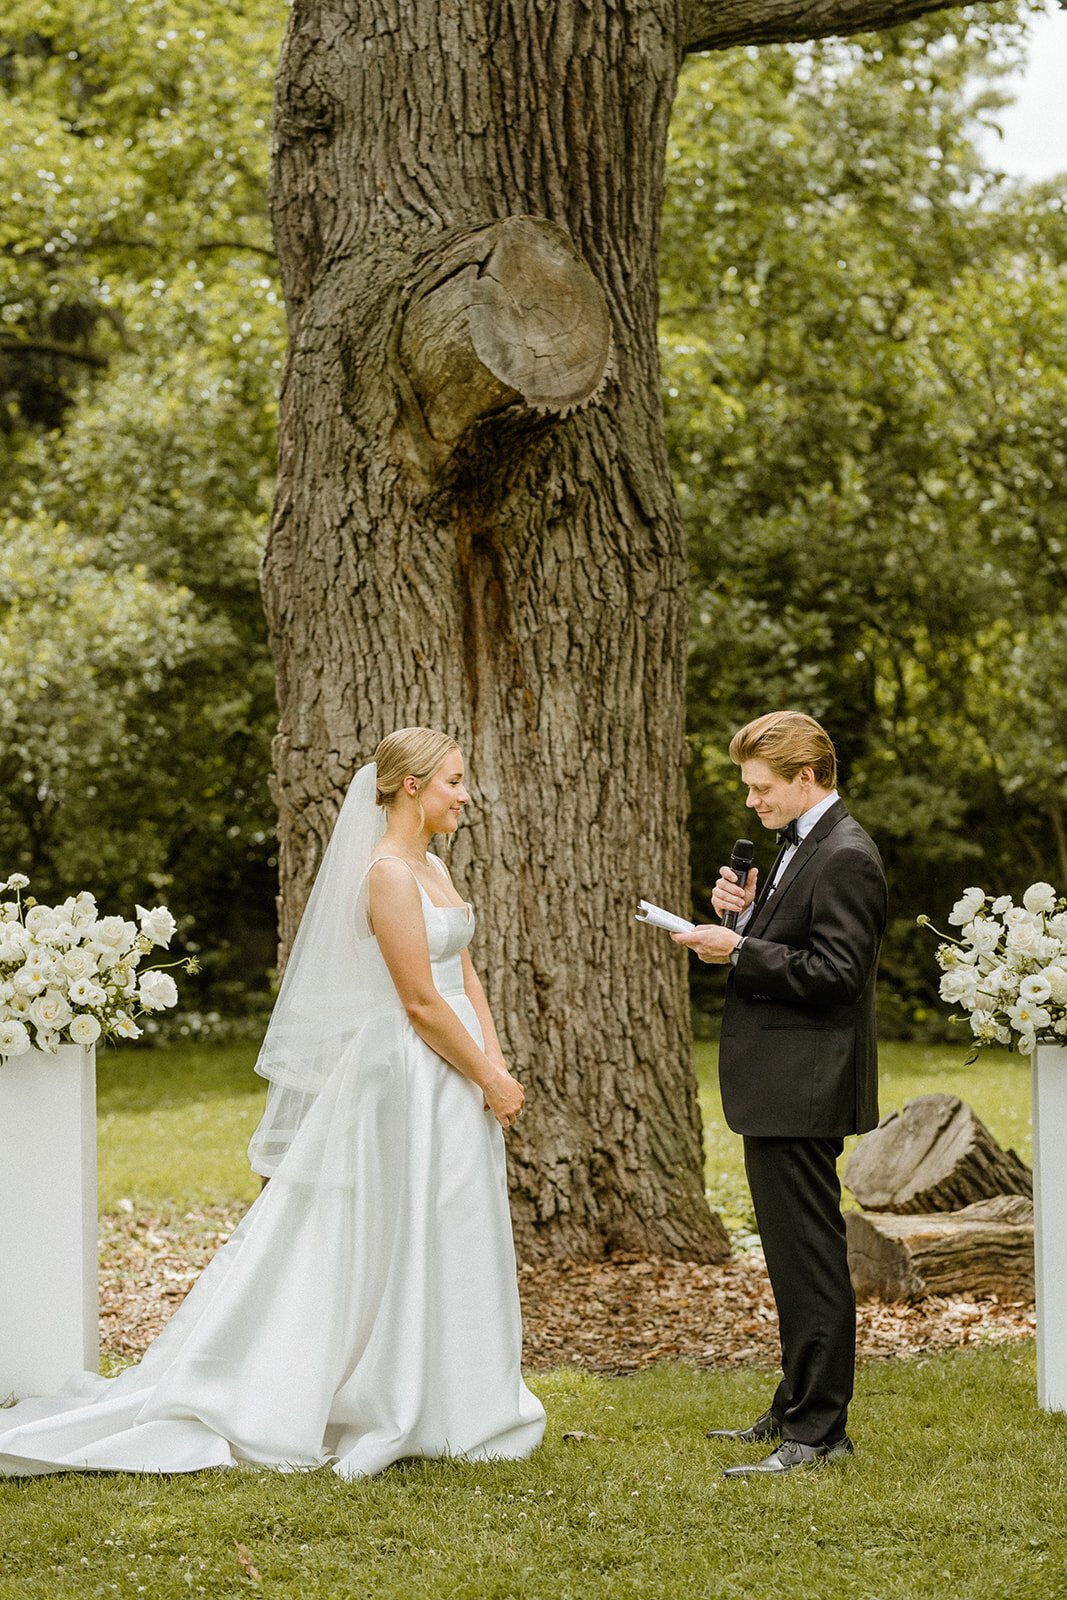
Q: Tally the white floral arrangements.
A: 2